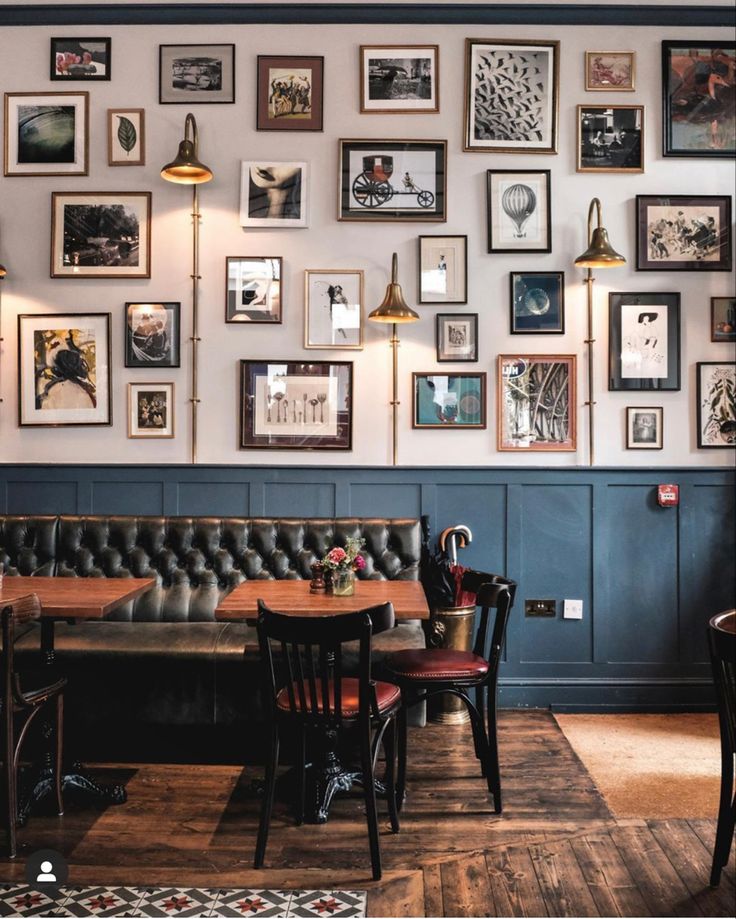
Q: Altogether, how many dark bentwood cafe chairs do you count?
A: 4